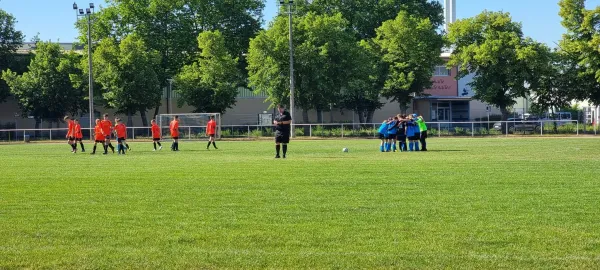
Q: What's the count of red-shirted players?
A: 8